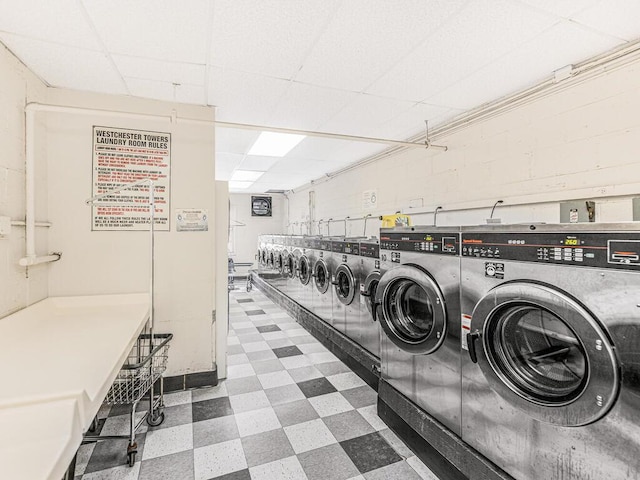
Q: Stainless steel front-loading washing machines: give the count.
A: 11